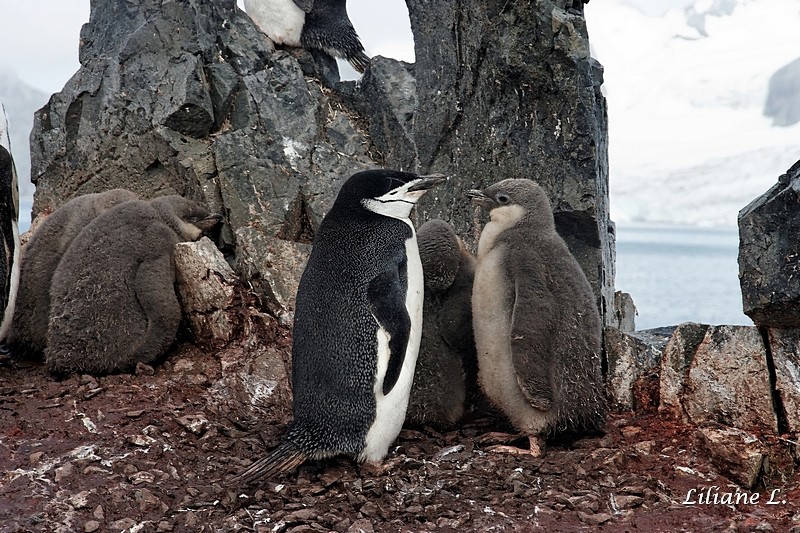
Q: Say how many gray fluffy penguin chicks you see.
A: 4